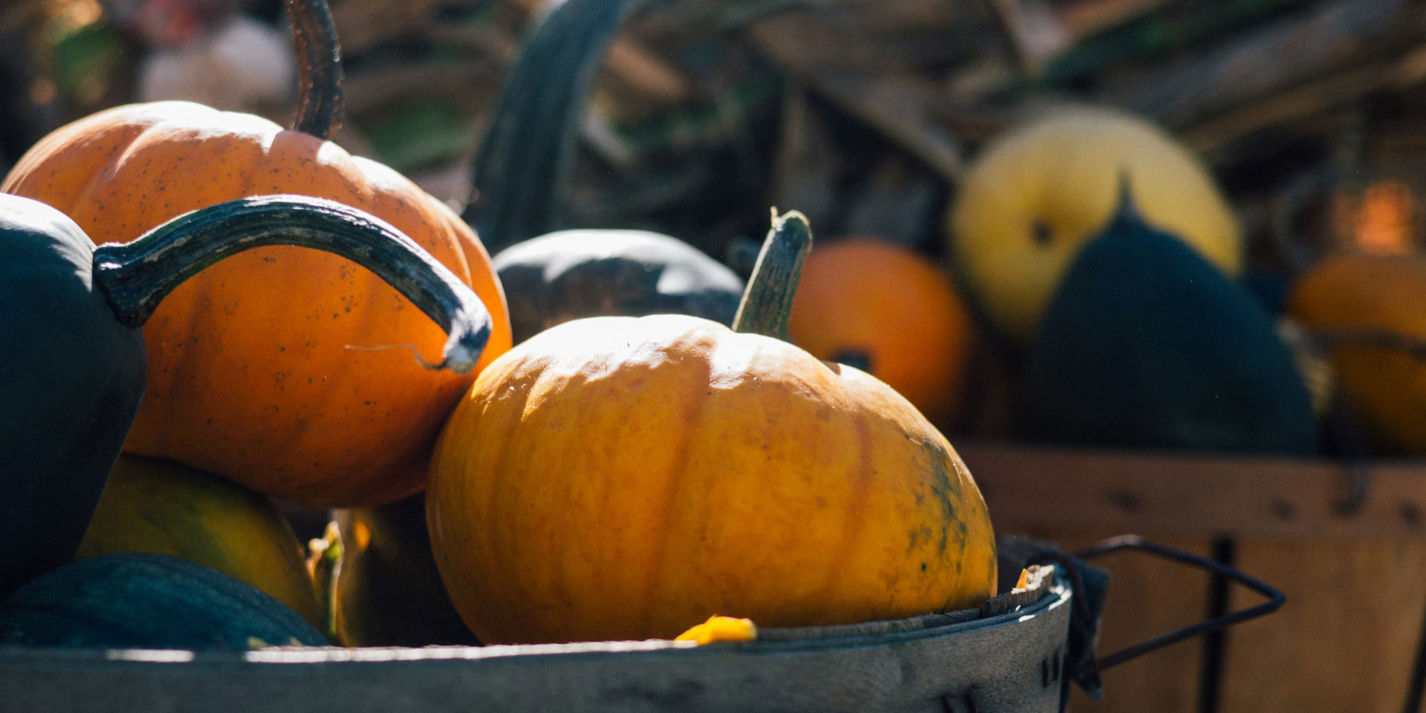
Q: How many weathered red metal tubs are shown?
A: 0